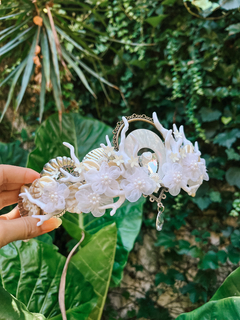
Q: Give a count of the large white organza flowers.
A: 6